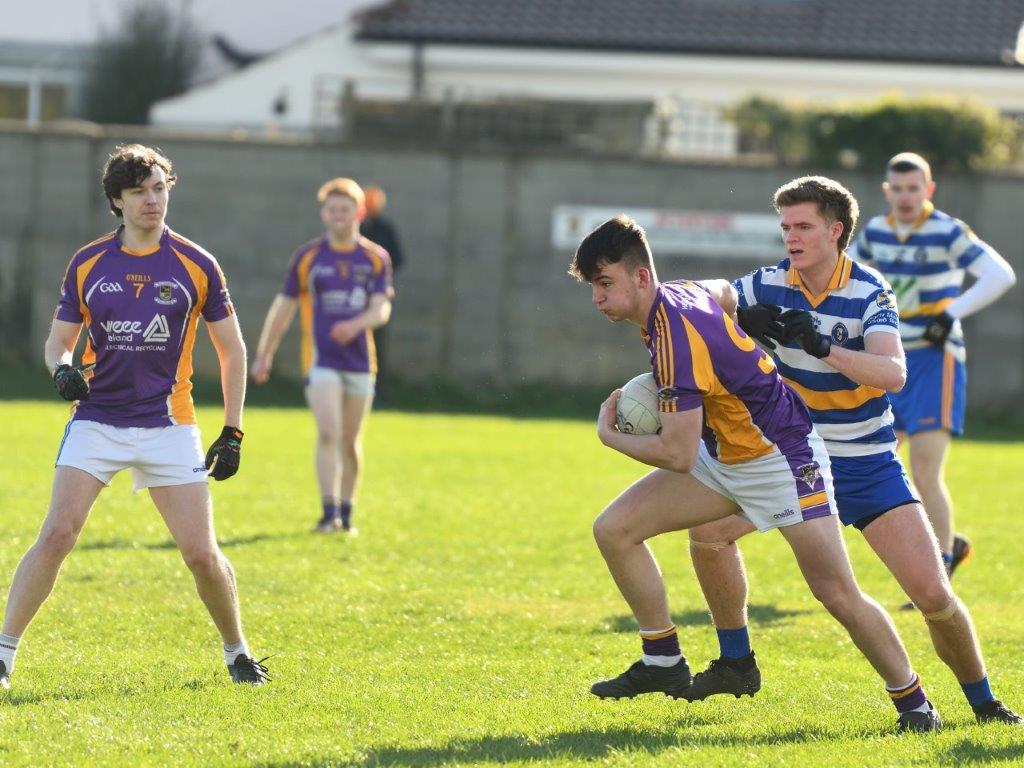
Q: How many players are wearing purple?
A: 3